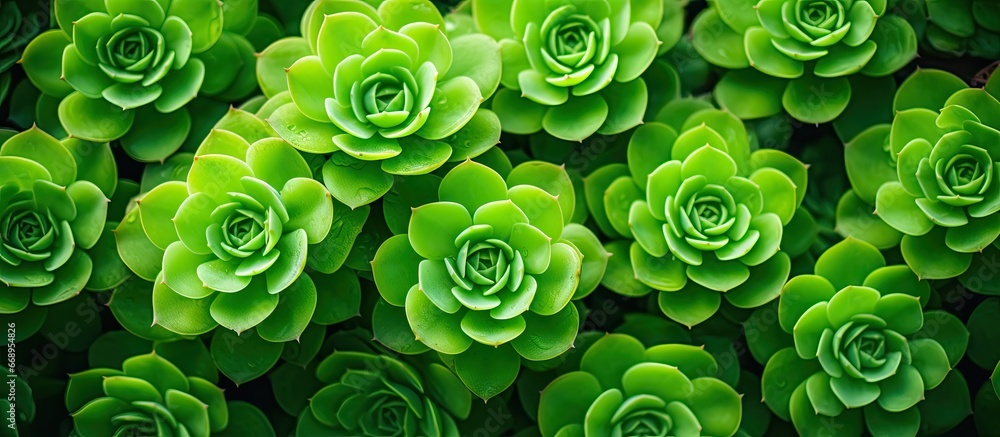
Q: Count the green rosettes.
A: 13